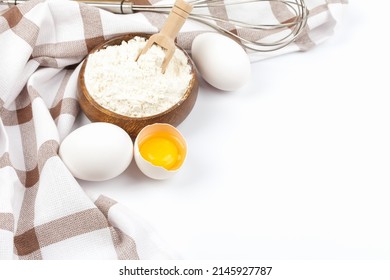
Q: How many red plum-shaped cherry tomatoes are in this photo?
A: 0